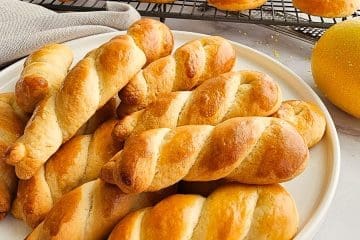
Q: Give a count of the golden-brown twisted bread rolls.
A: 10